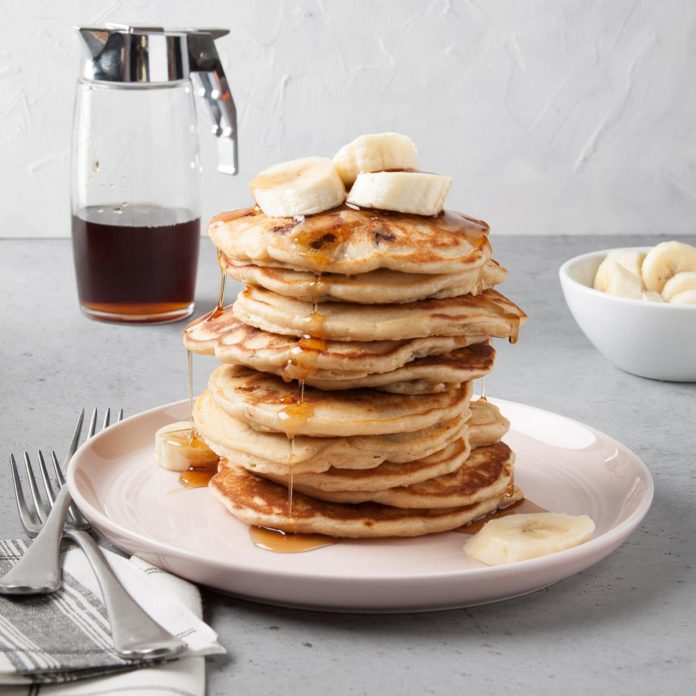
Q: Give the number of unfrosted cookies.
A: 0